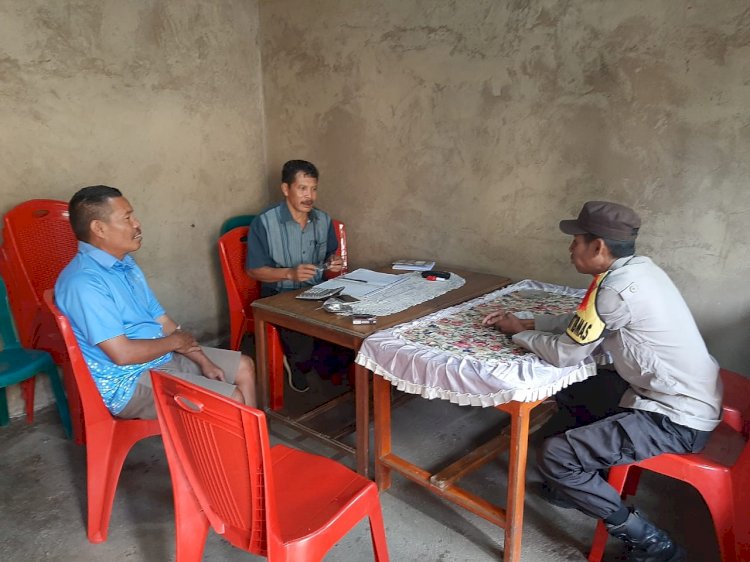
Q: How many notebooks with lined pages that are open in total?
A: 1